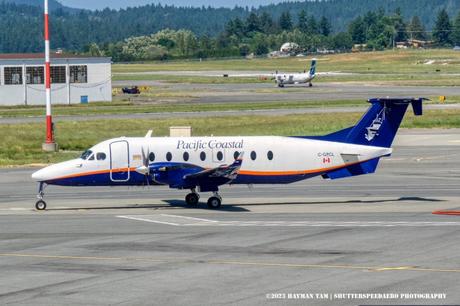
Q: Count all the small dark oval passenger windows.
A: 8